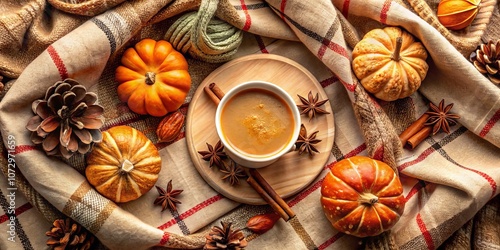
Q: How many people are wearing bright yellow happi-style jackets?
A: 0